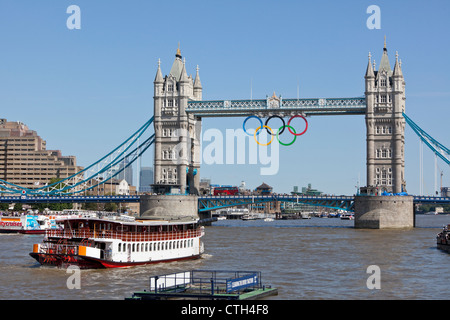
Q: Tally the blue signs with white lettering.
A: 1